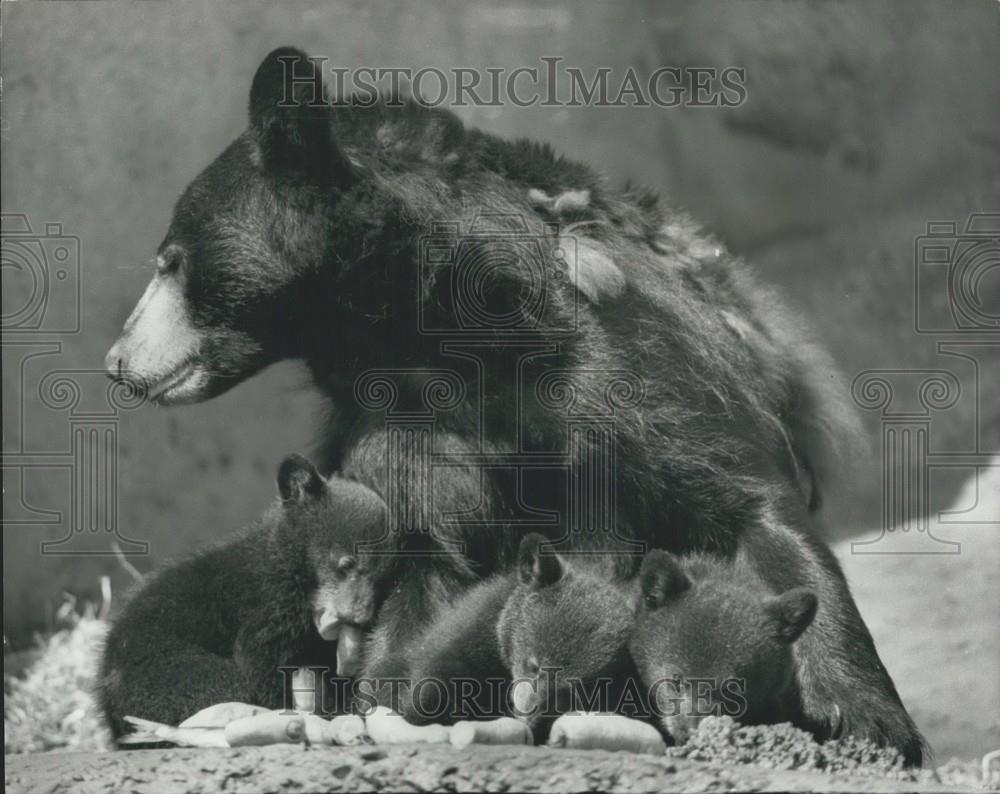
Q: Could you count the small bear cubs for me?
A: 3